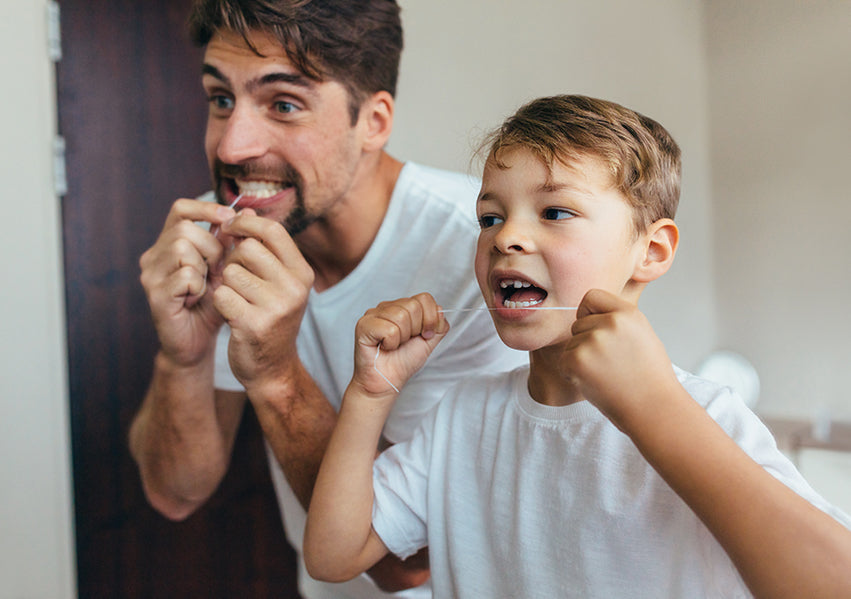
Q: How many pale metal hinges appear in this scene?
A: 2